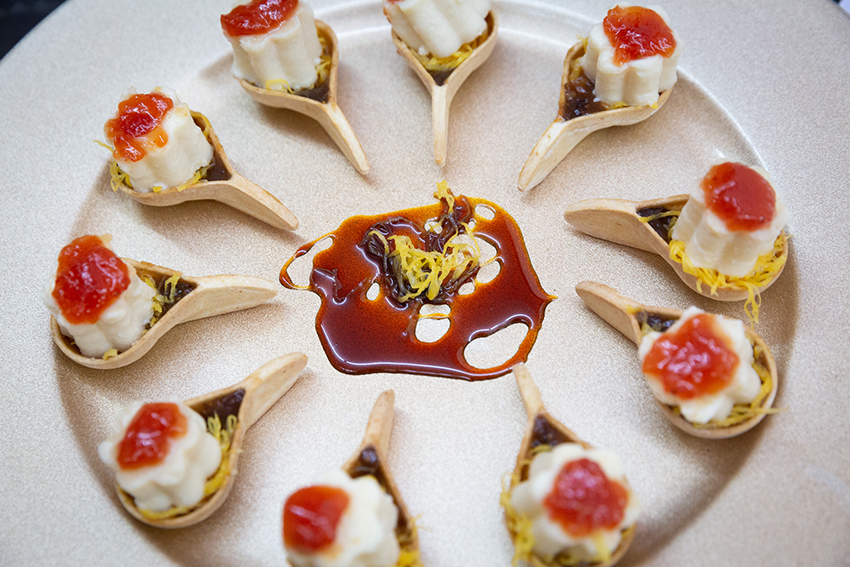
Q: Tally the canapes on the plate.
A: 10